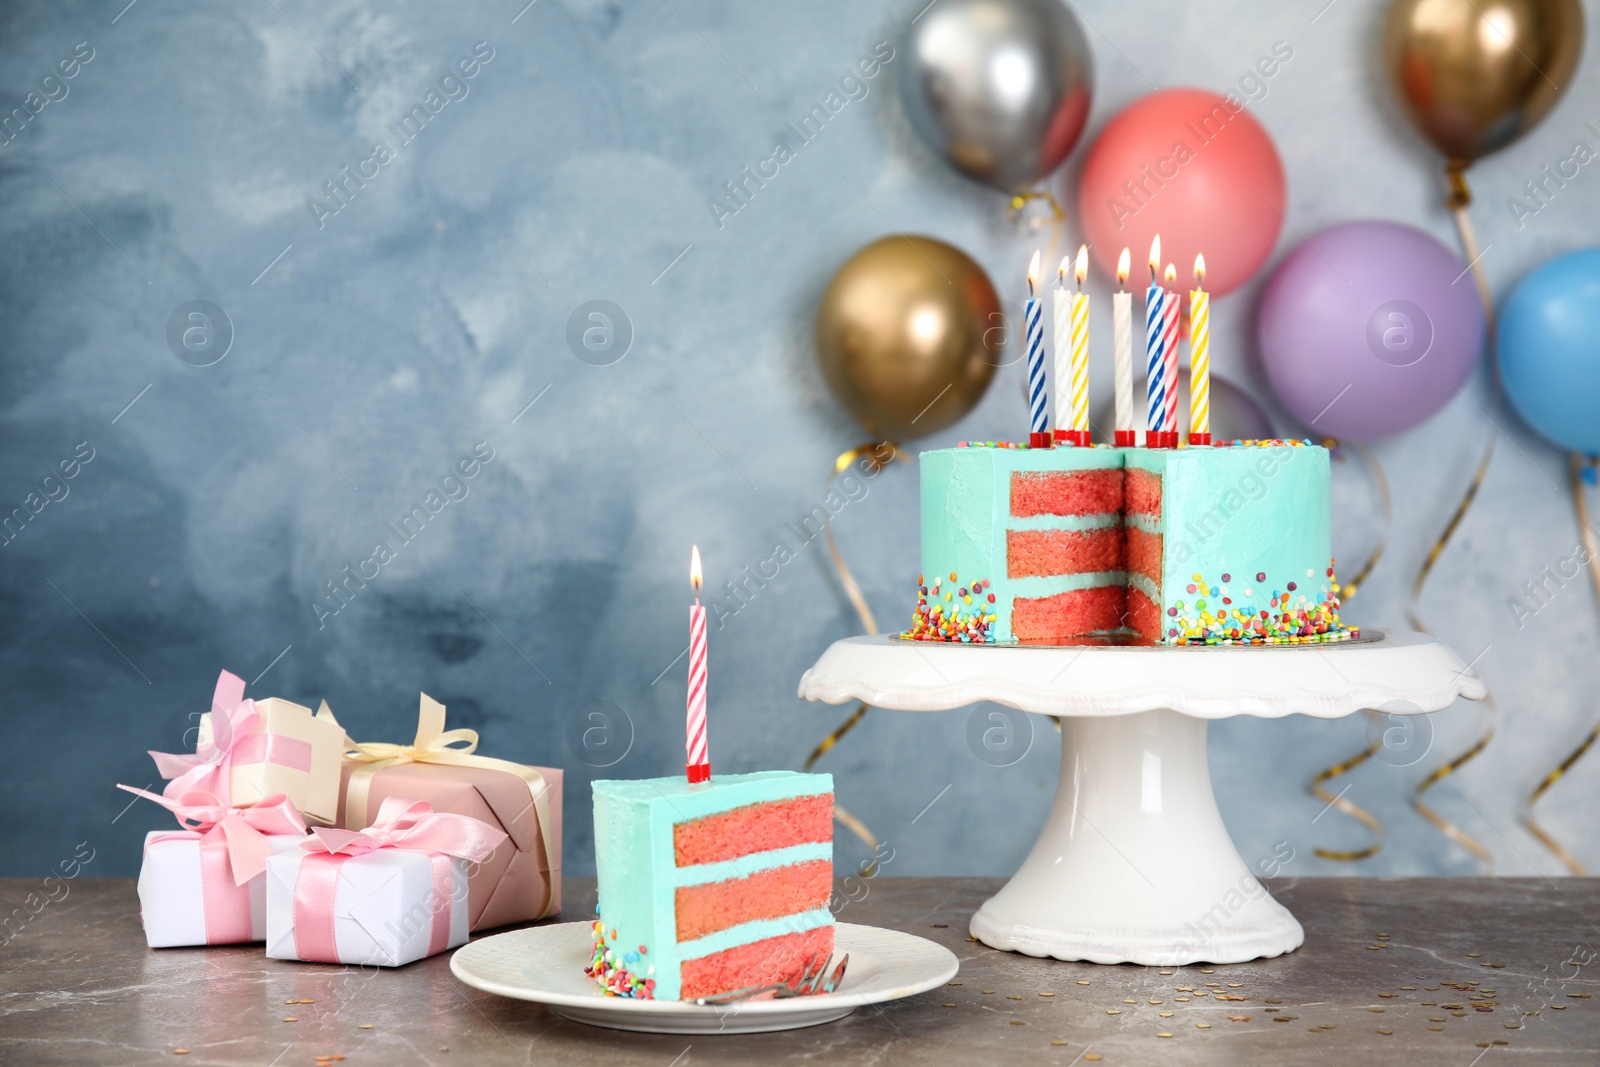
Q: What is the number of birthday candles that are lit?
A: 8